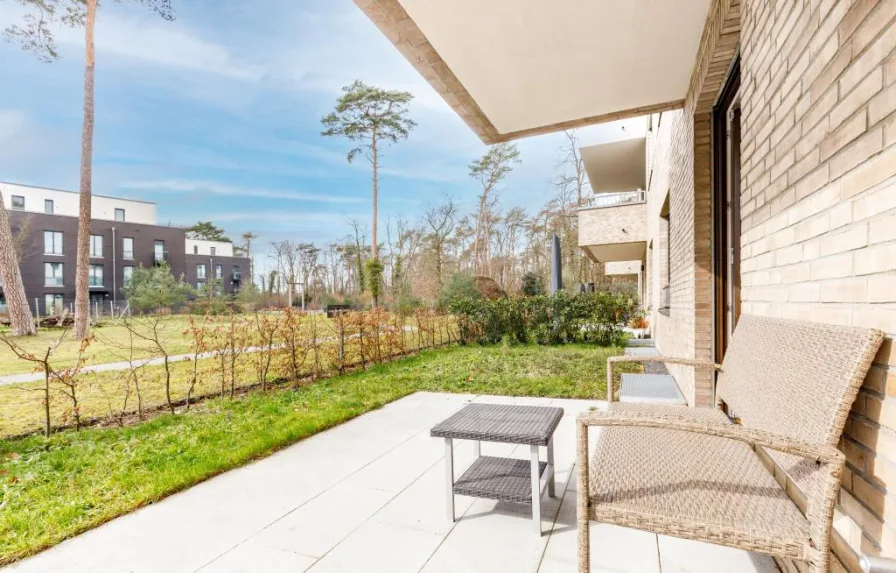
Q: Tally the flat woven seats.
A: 1